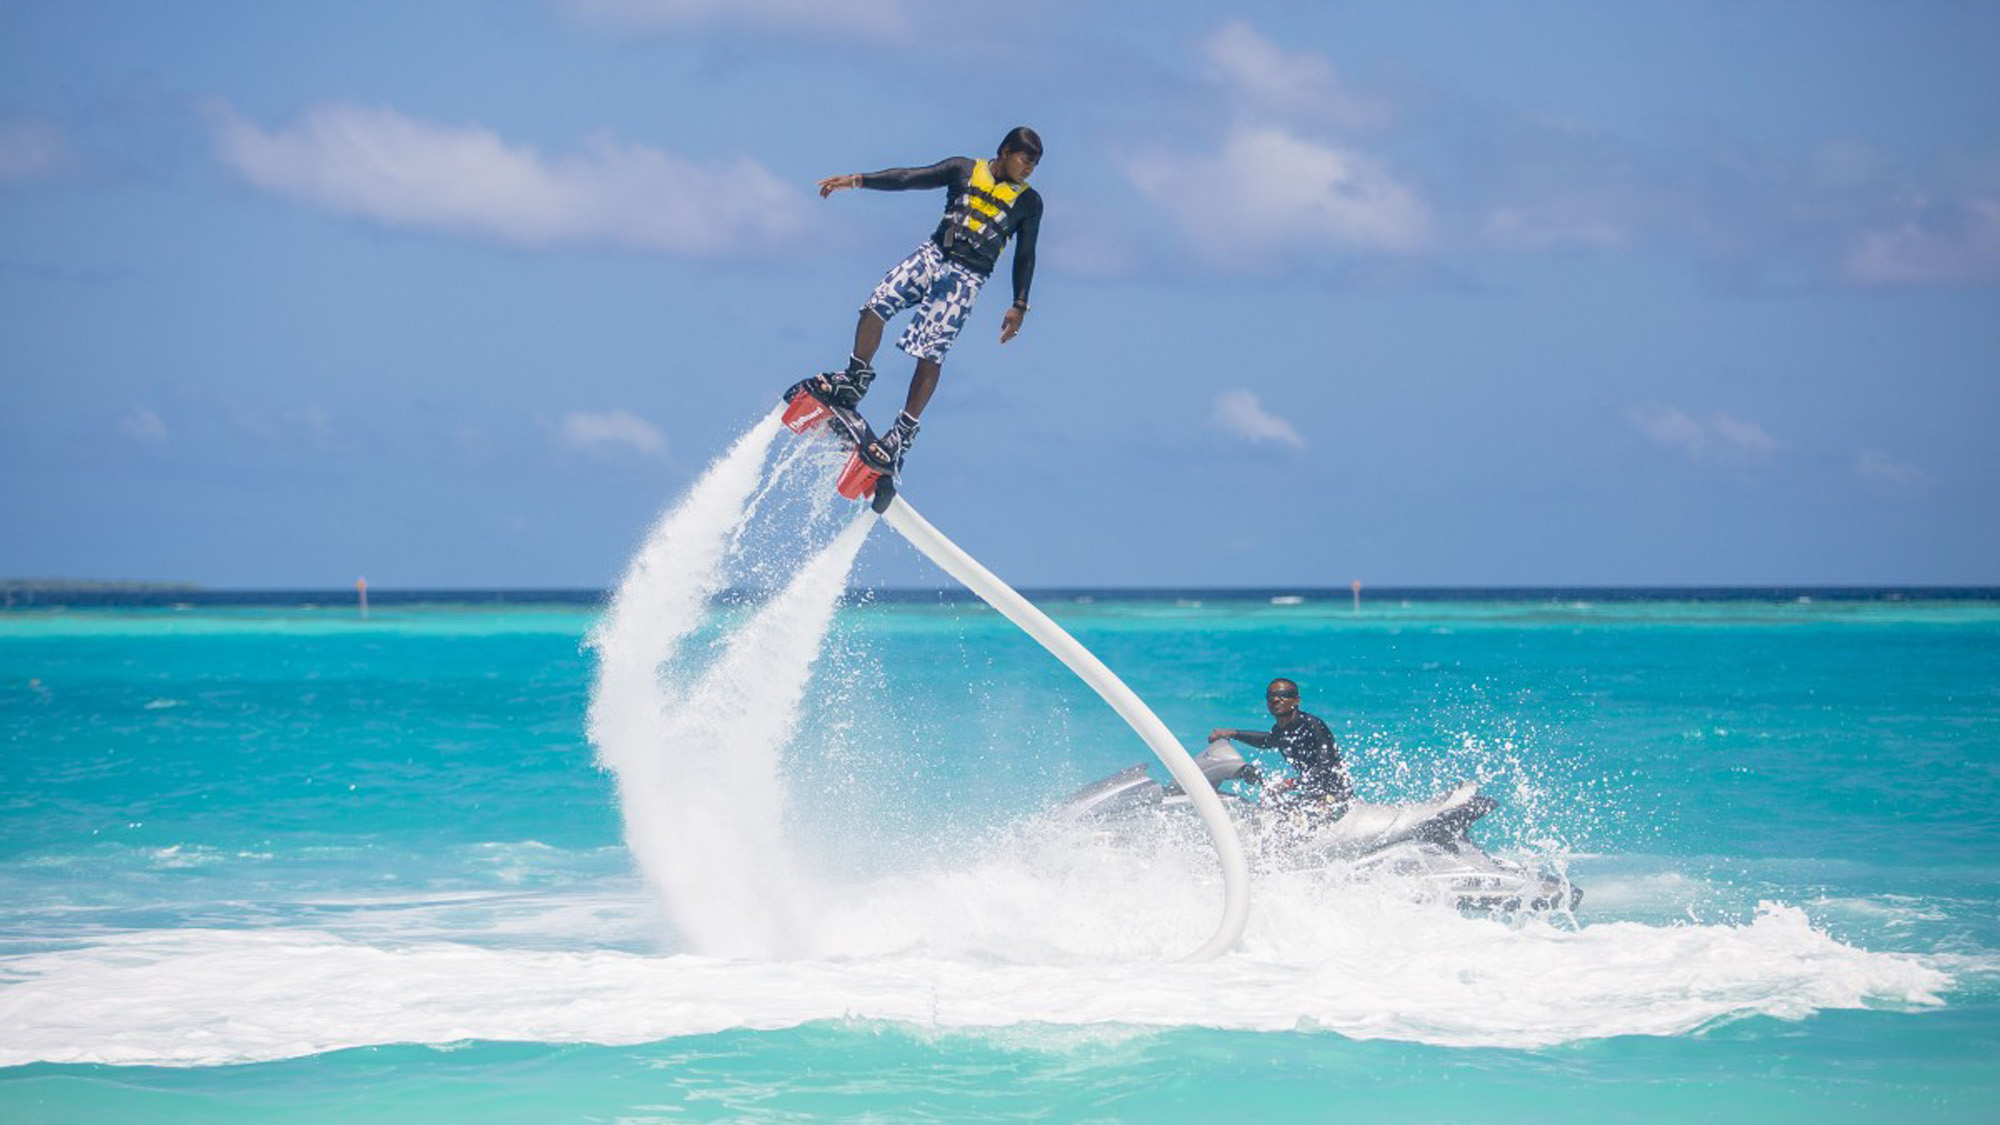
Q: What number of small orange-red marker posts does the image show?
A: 2